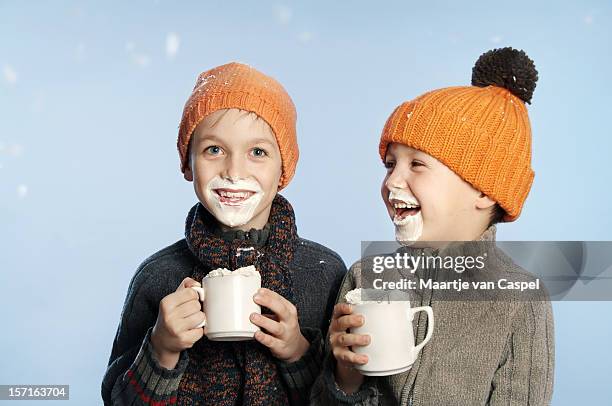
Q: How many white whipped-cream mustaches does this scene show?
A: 2